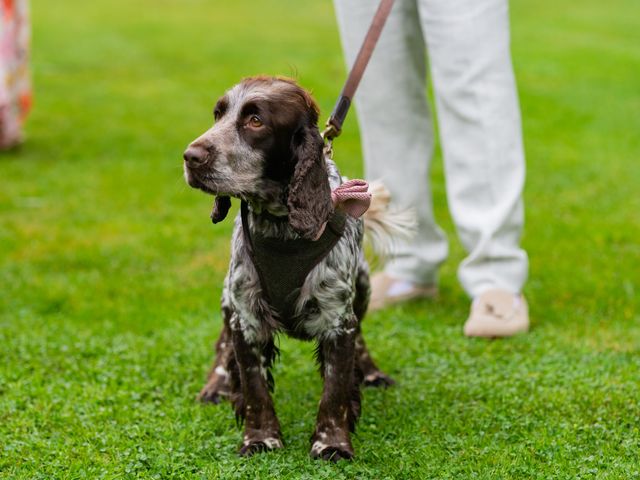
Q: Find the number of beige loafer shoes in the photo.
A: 2